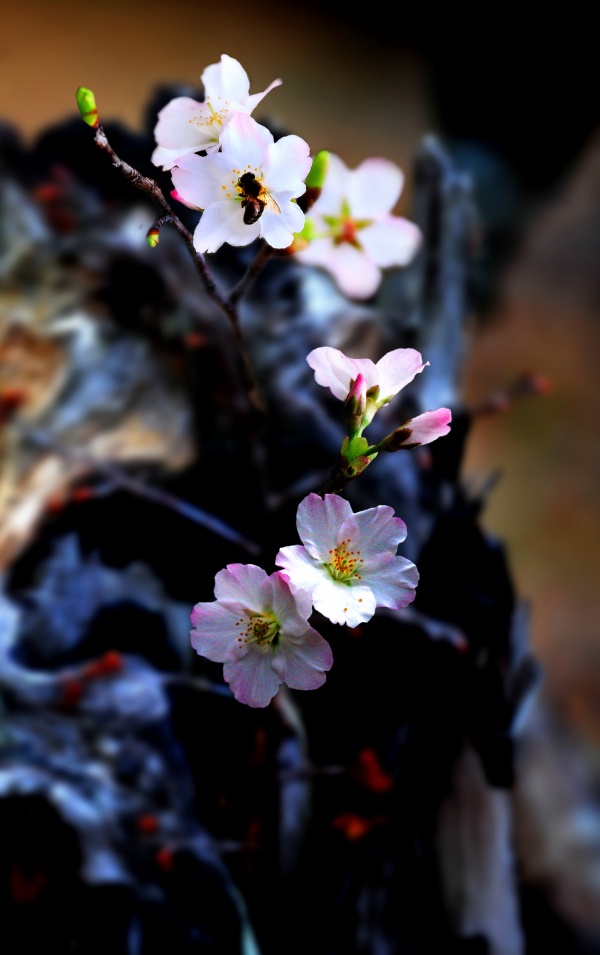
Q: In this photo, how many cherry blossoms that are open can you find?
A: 6